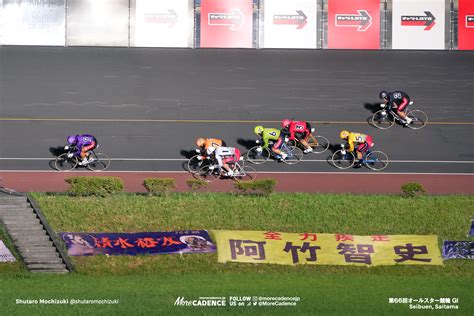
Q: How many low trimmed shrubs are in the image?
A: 5